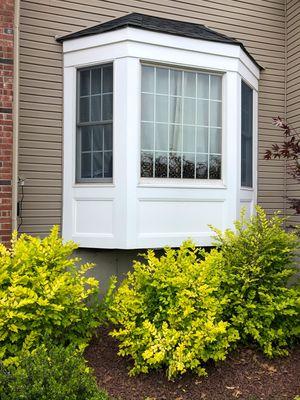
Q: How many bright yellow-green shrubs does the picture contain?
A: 3